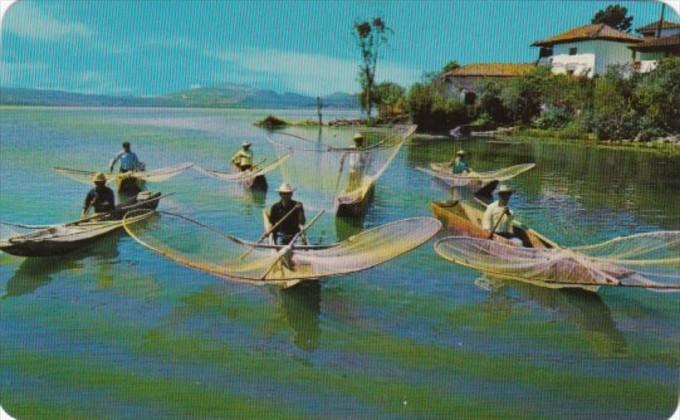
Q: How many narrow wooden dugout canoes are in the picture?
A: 7